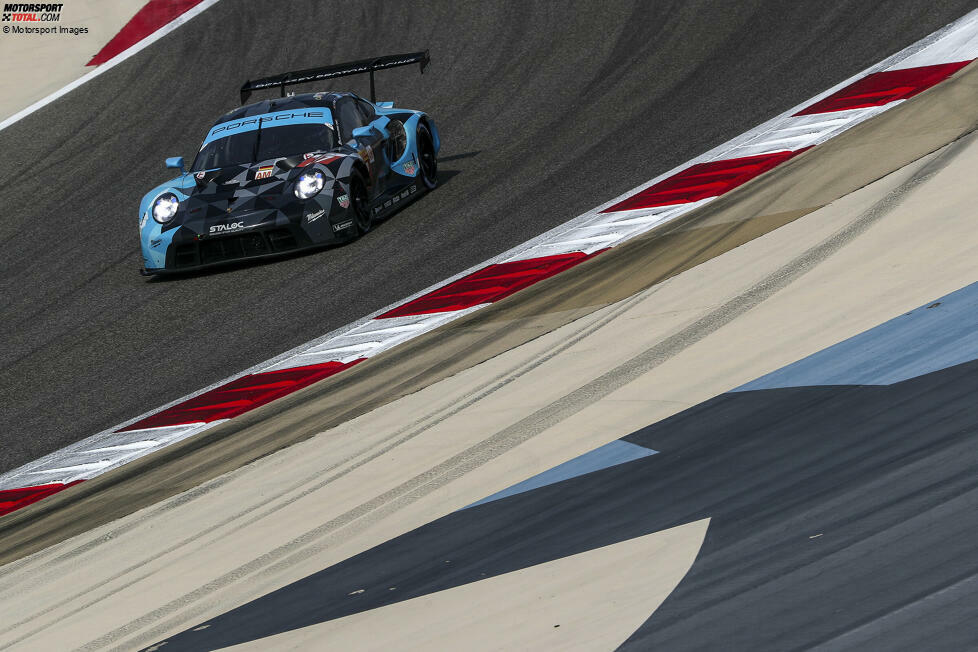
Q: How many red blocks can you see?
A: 6